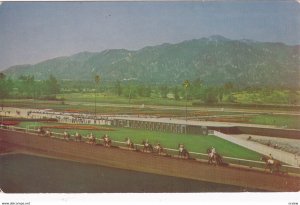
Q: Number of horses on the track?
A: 12